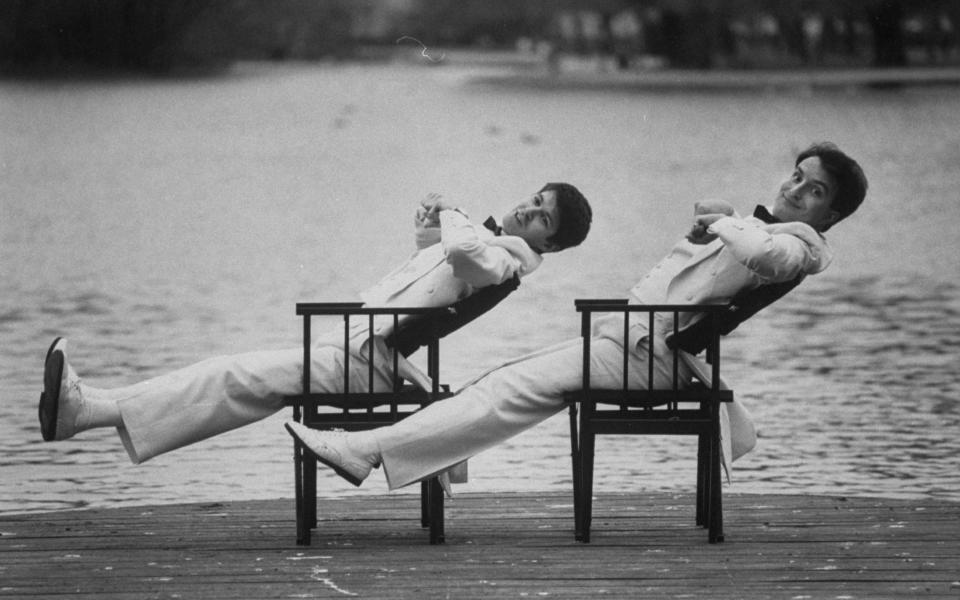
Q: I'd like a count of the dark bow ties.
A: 2